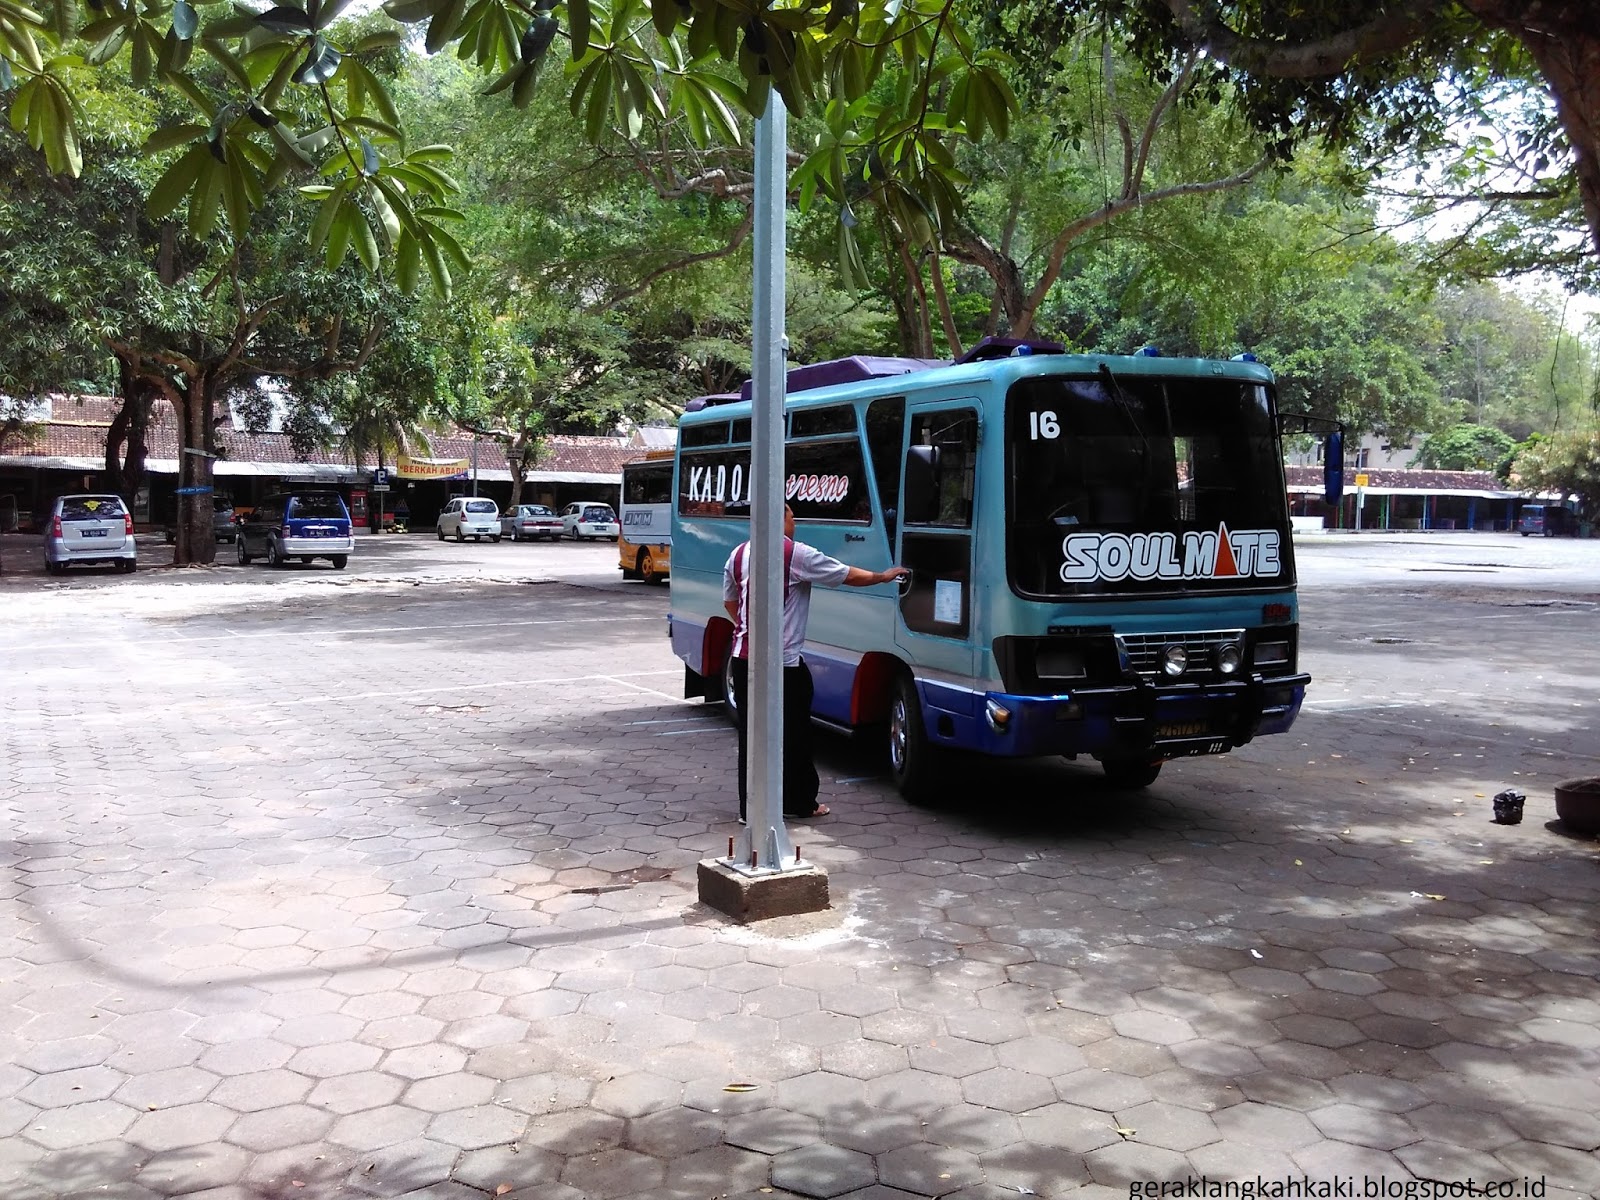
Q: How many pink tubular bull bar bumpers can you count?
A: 0